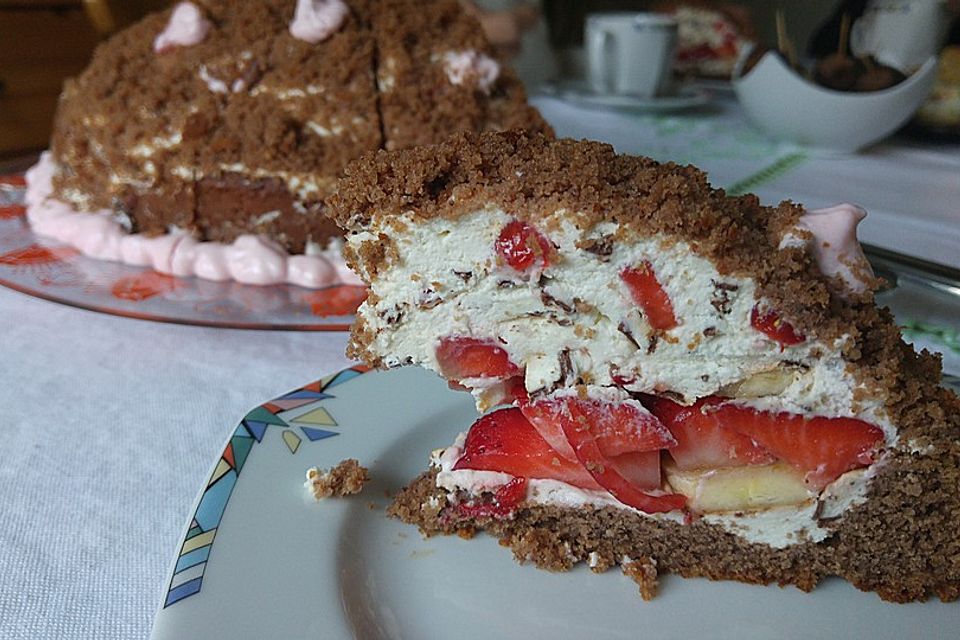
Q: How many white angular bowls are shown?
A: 1